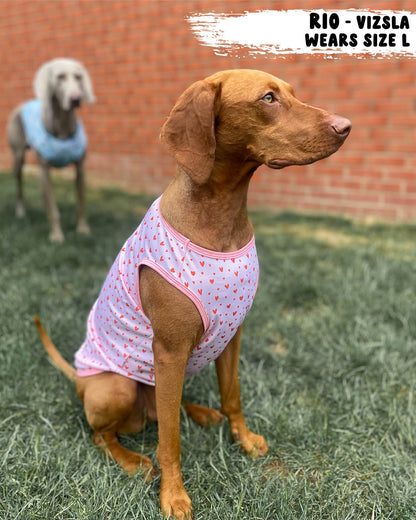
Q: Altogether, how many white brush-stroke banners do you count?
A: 1